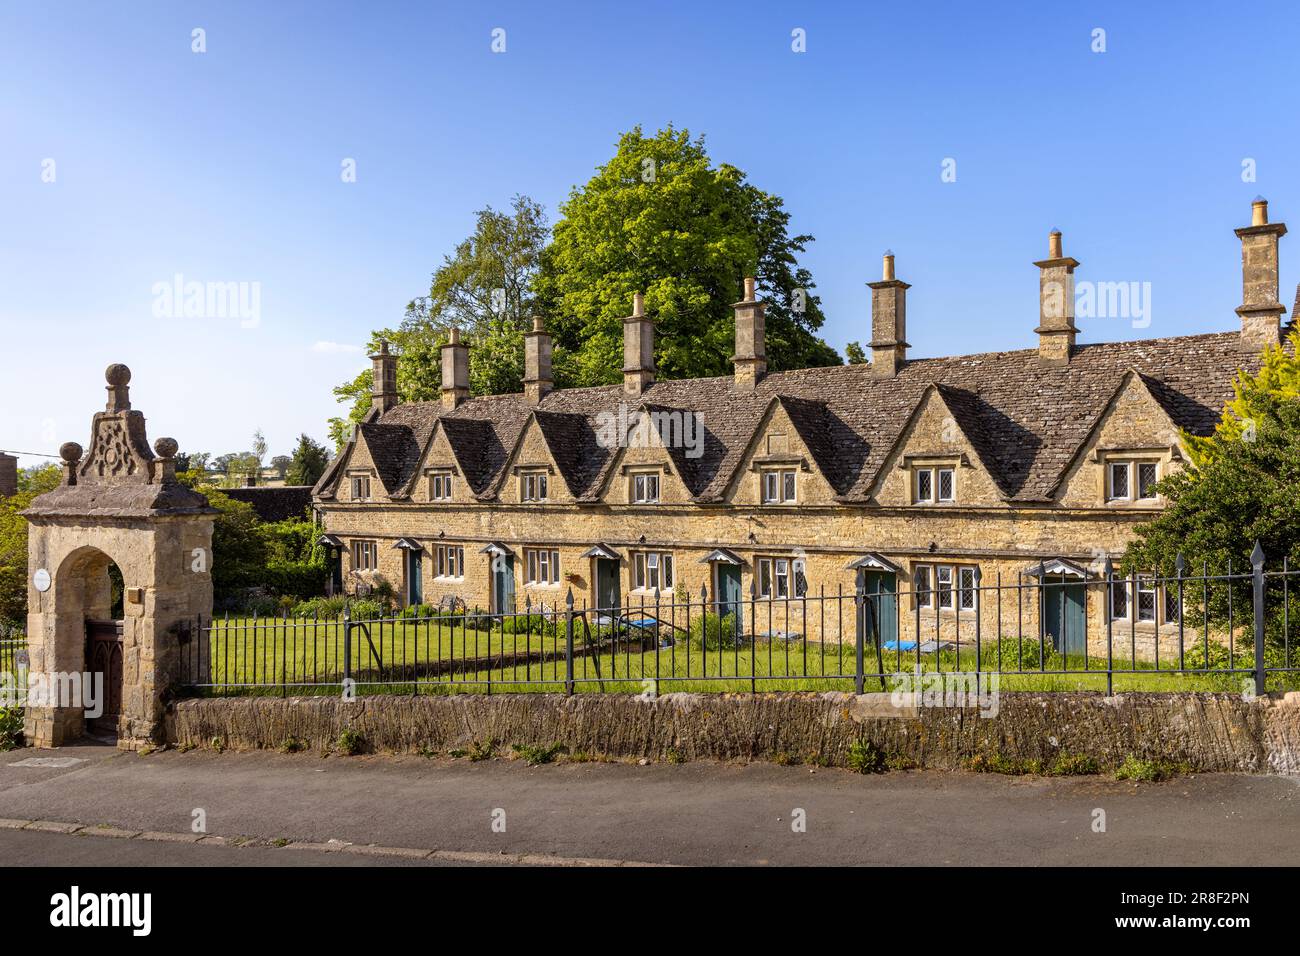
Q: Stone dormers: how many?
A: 7